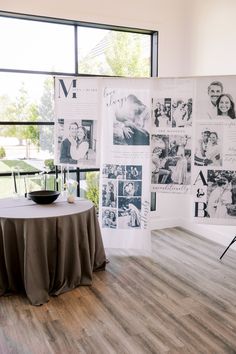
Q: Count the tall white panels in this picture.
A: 4